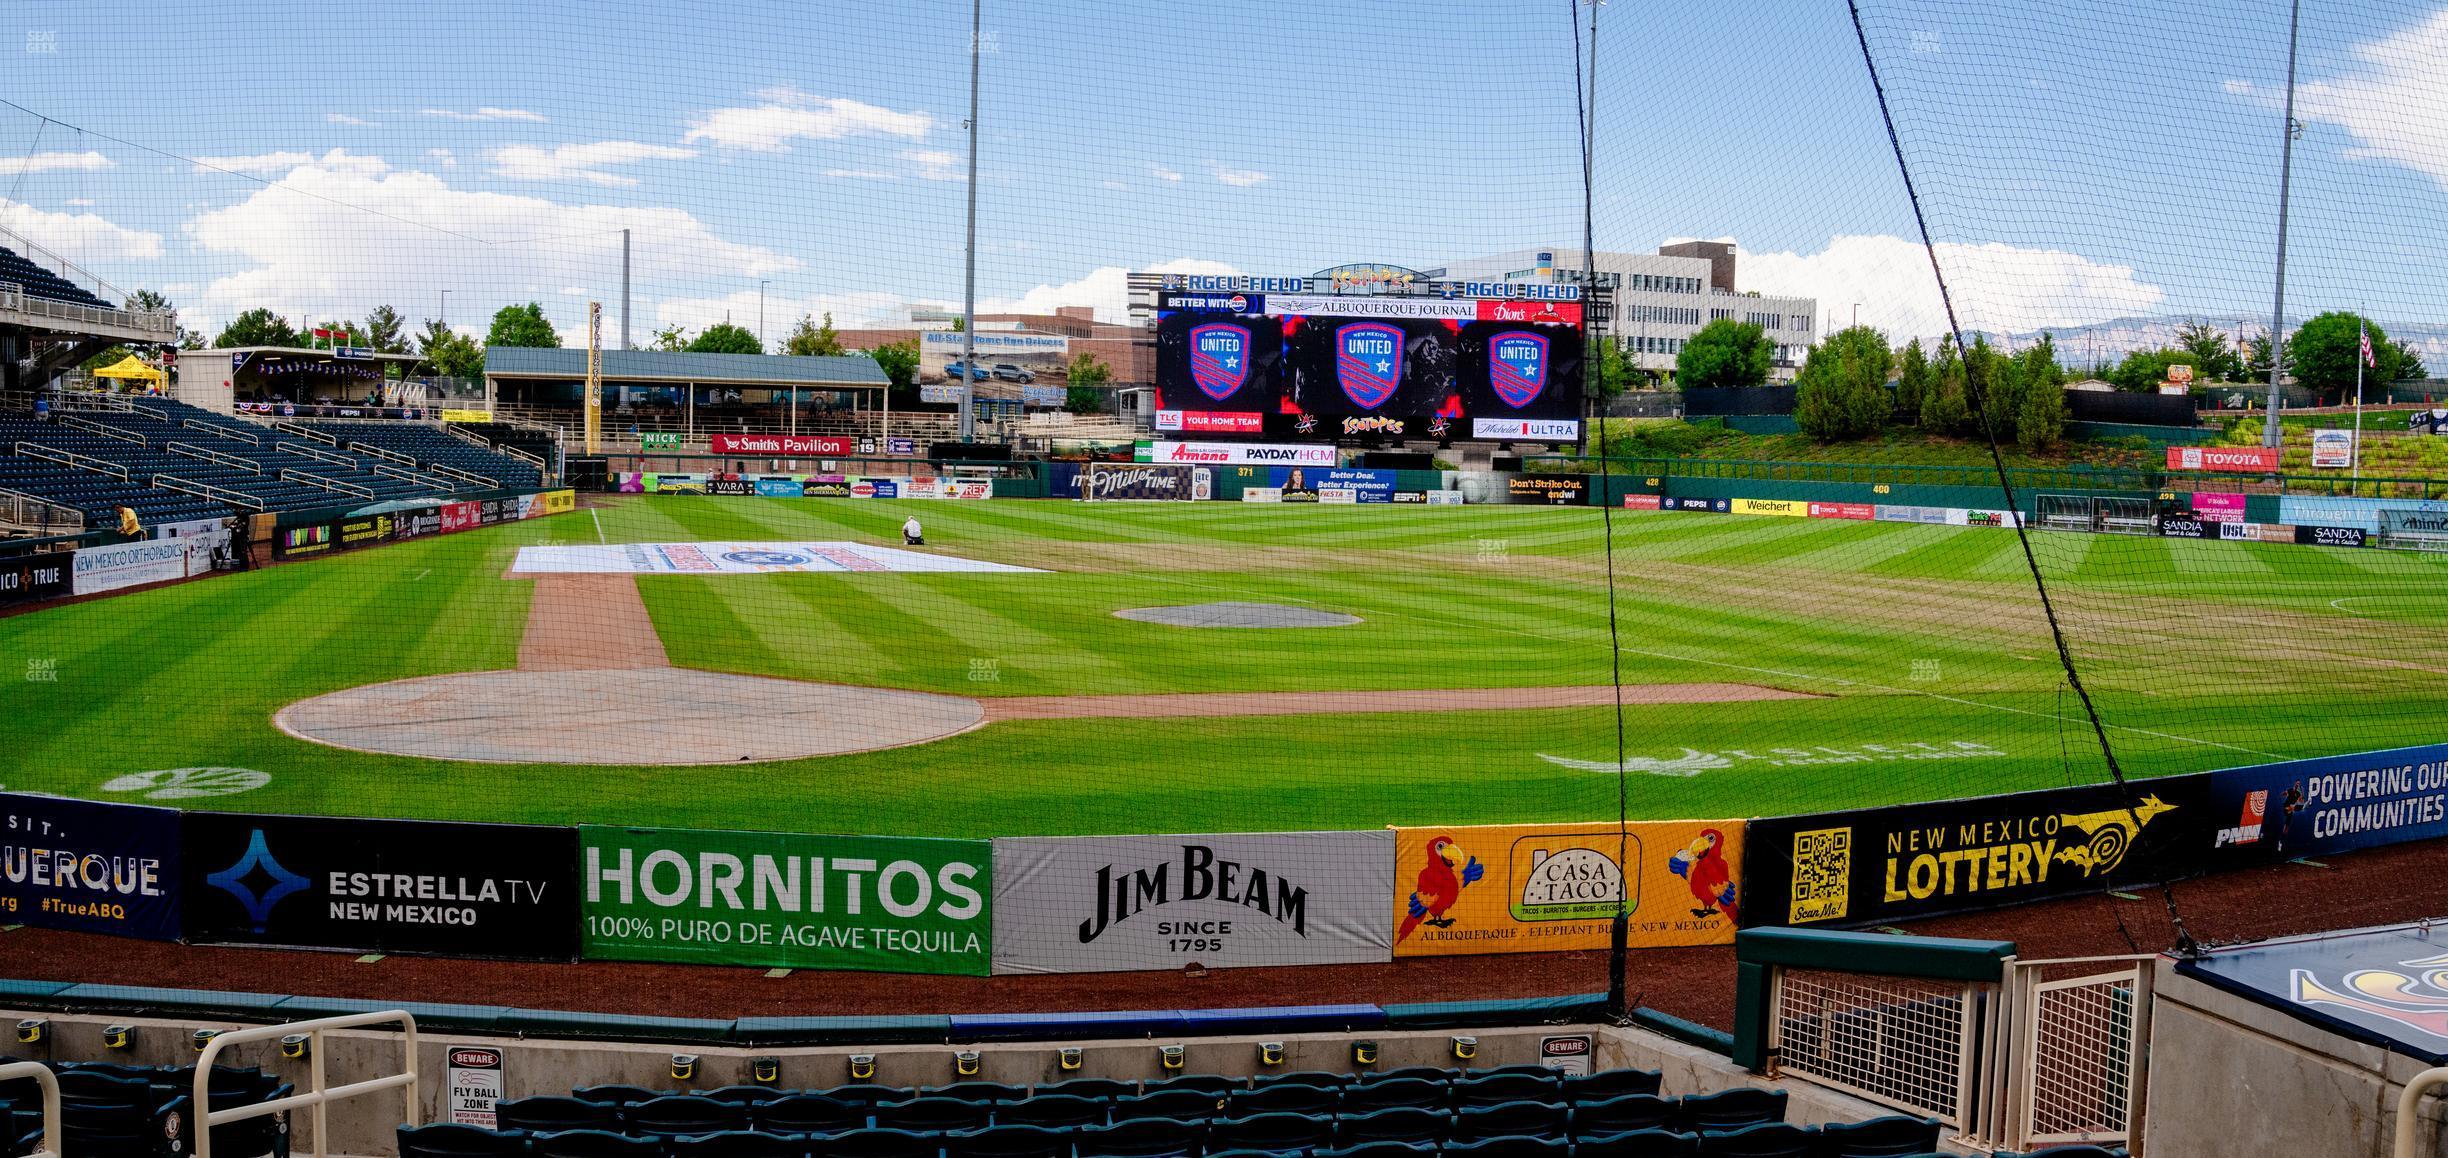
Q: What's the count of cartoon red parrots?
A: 2